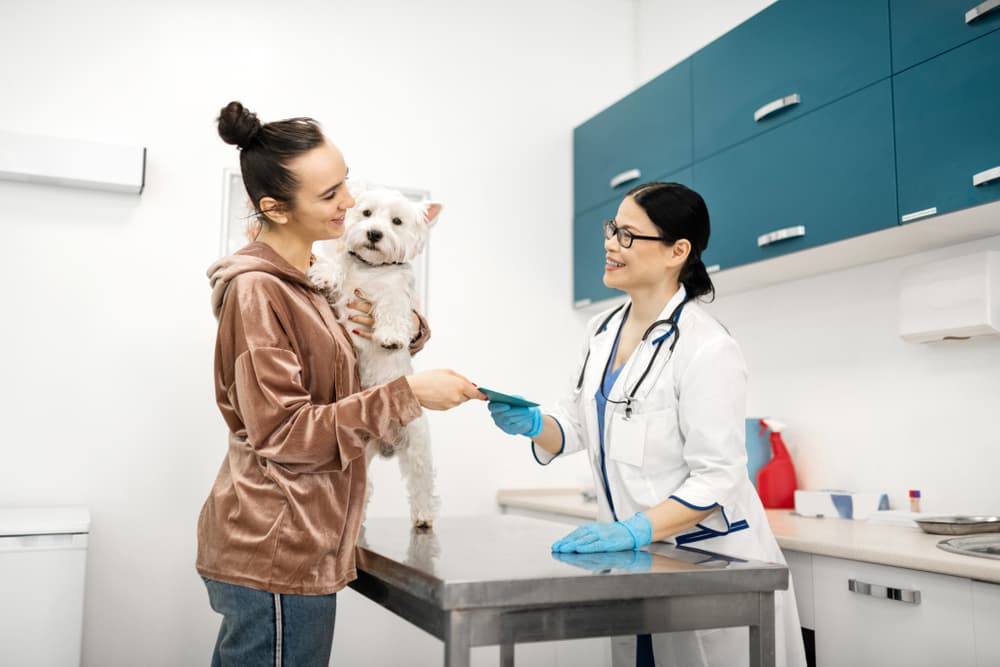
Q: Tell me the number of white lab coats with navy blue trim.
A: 1